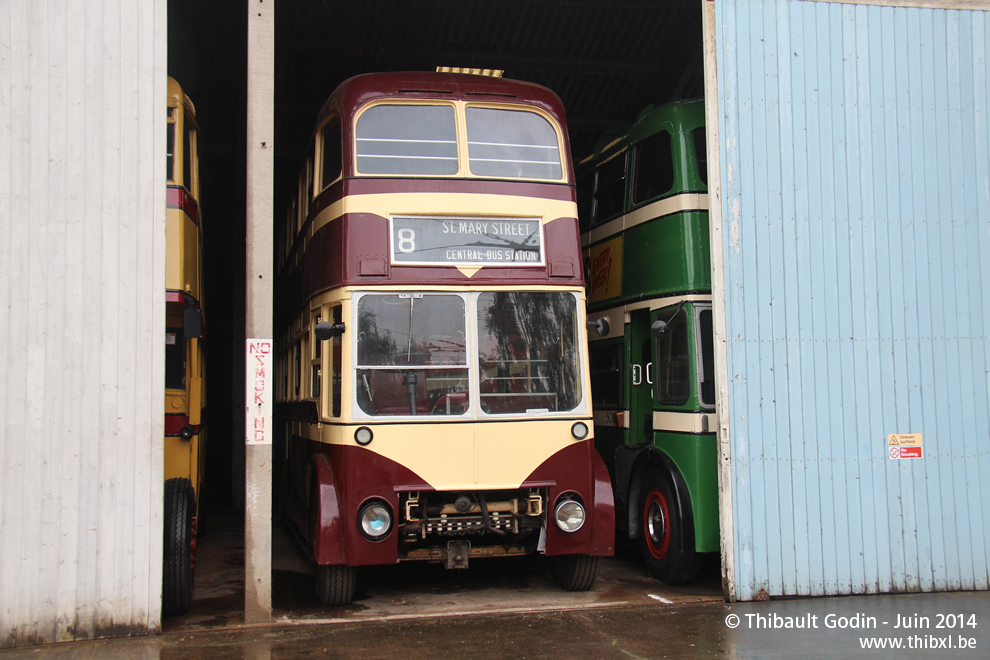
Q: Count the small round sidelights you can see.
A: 2